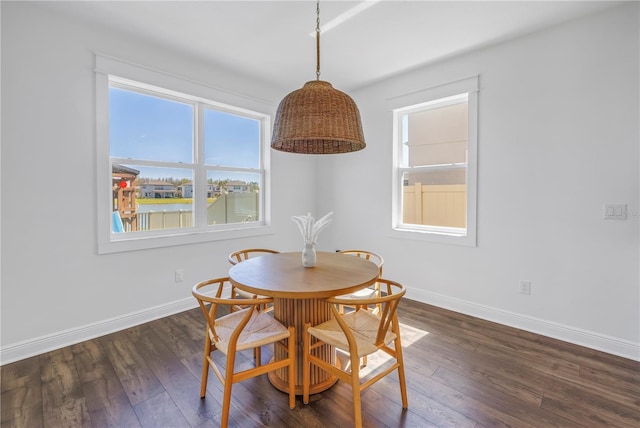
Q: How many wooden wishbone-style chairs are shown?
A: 4